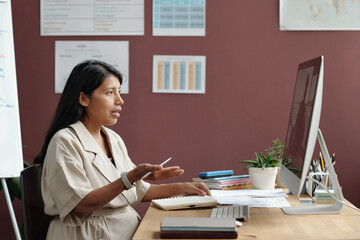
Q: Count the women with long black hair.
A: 1